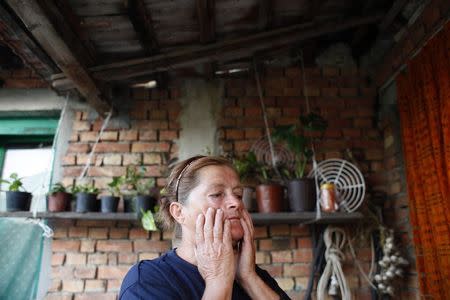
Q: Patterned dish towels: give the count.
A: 0